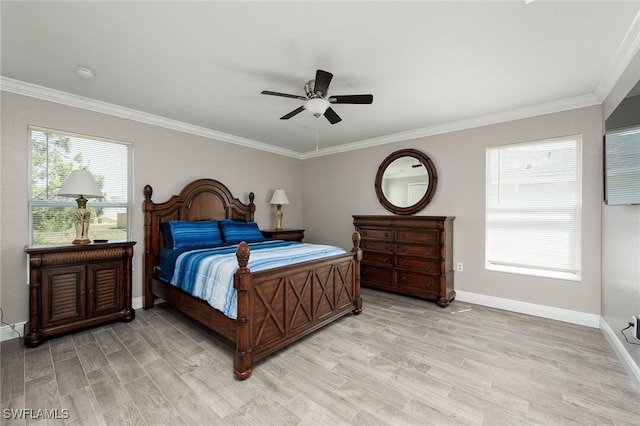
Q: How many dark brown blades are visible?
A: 5